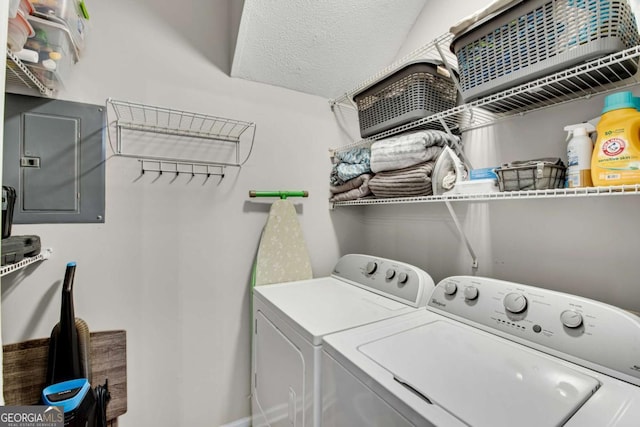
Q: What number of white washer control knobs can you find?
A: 4